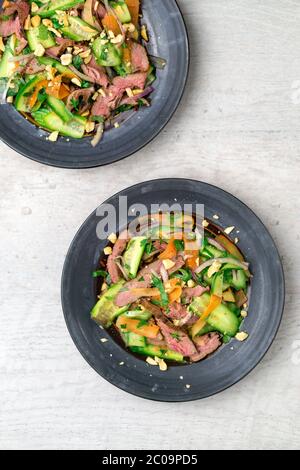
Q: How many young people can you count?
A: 0